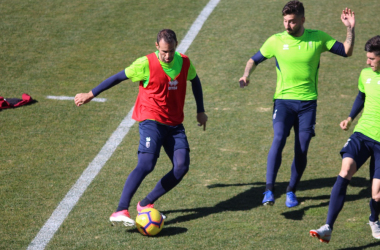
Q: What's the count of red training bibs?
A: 1